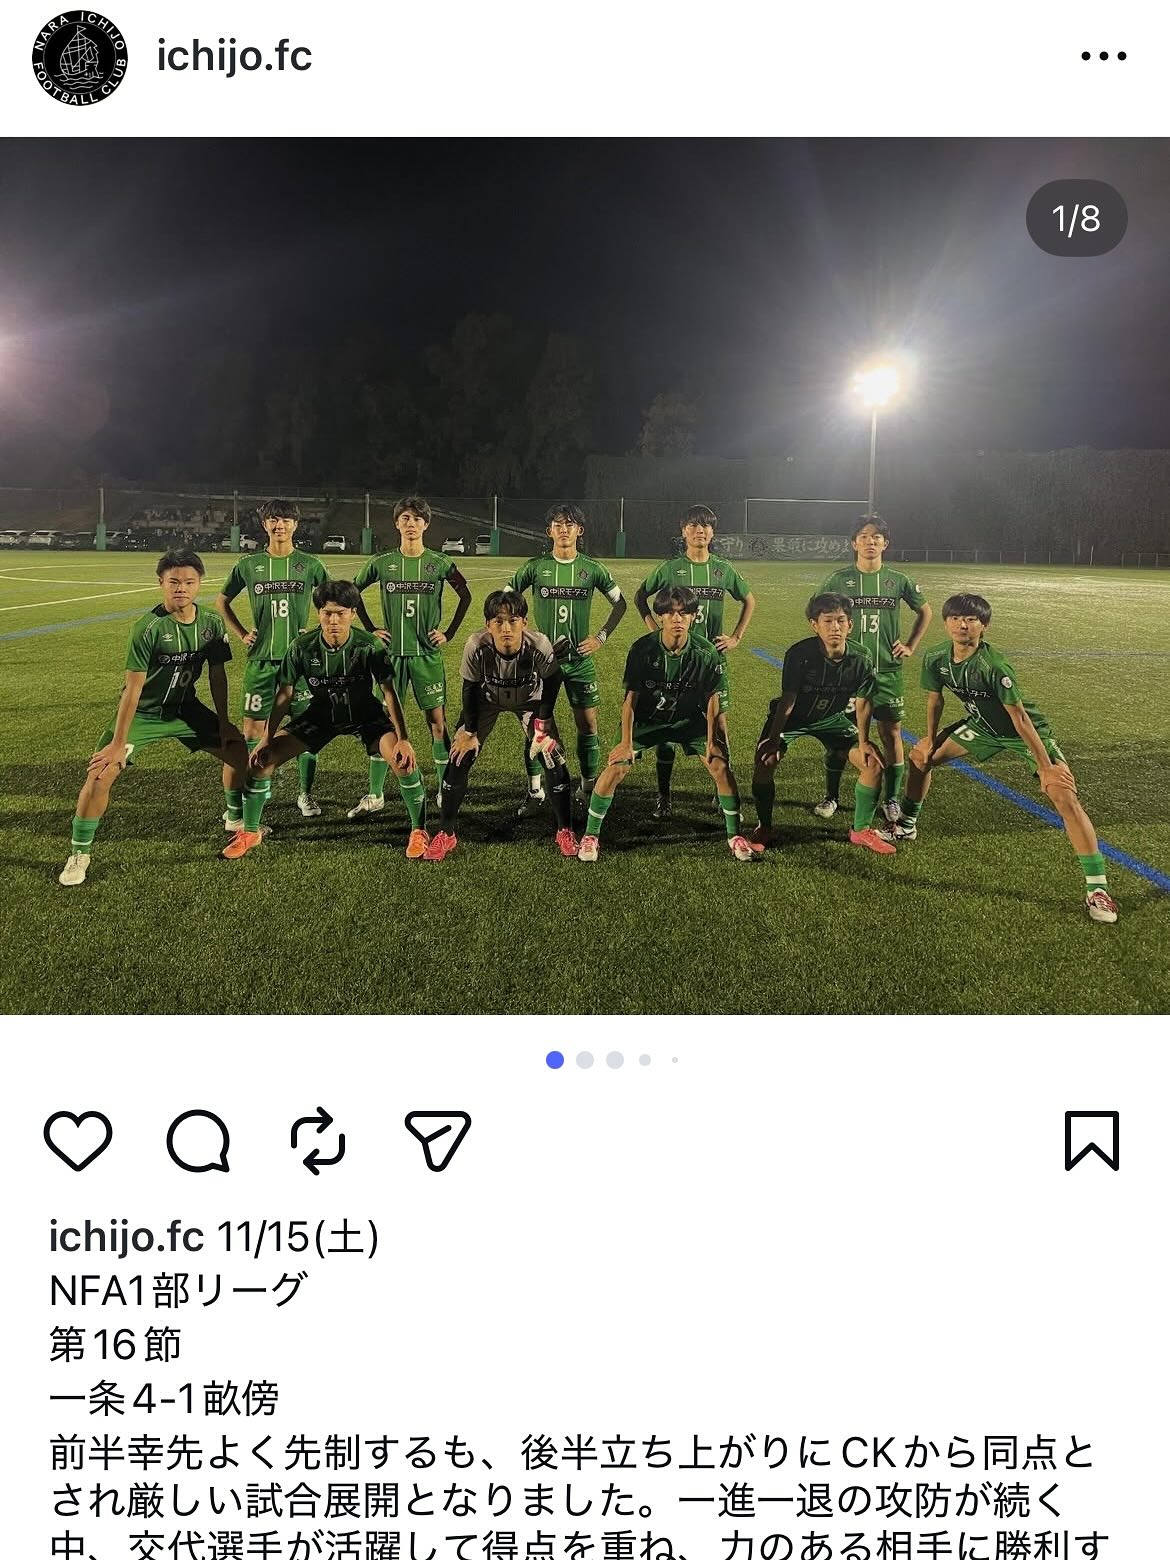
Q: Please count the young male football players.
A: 11